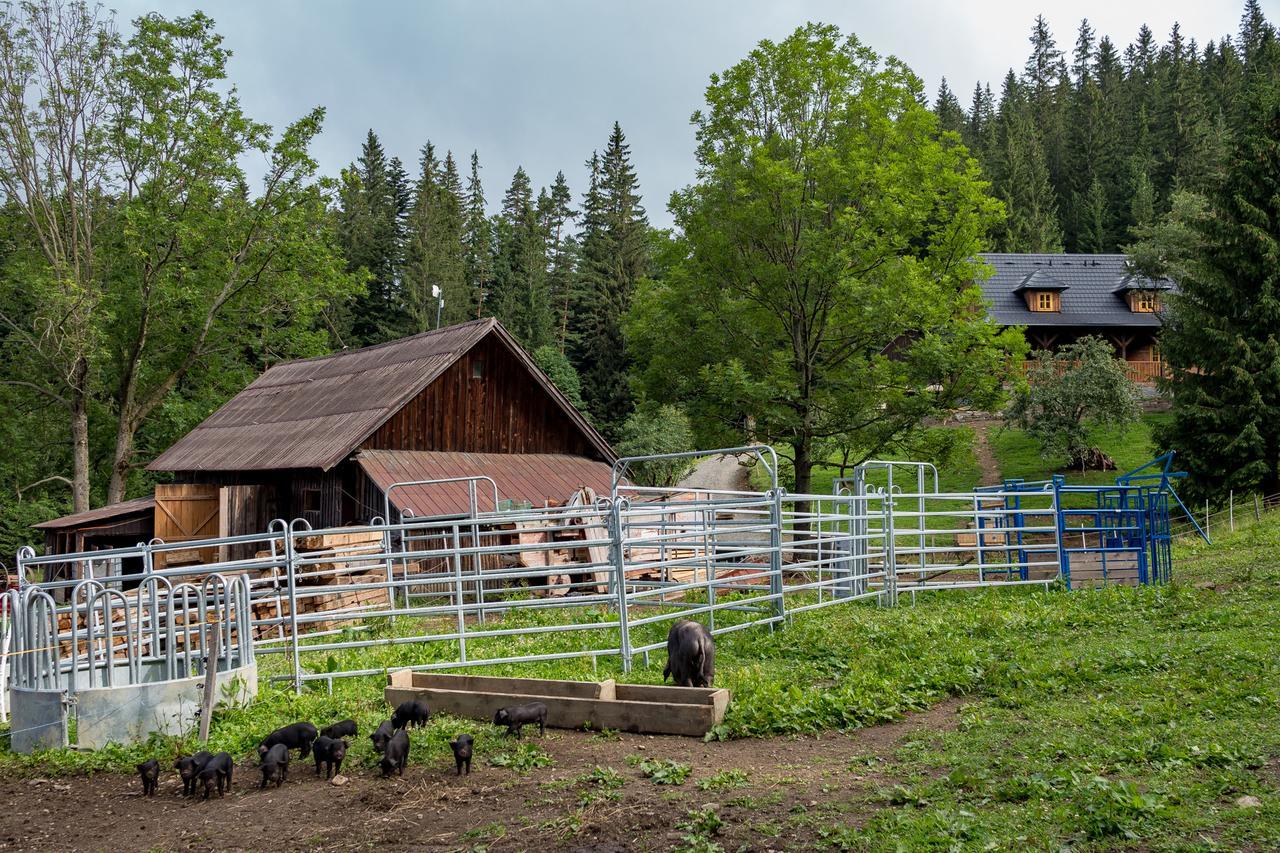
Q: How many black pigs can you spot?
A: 13